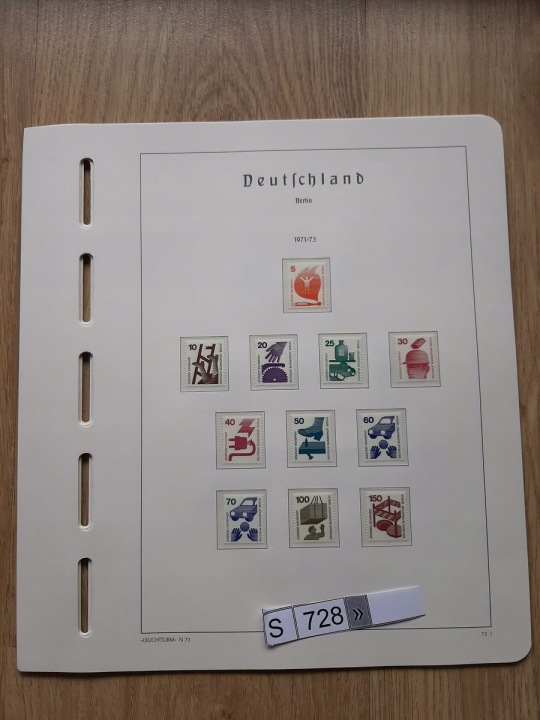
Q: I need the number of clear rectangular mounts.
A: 11